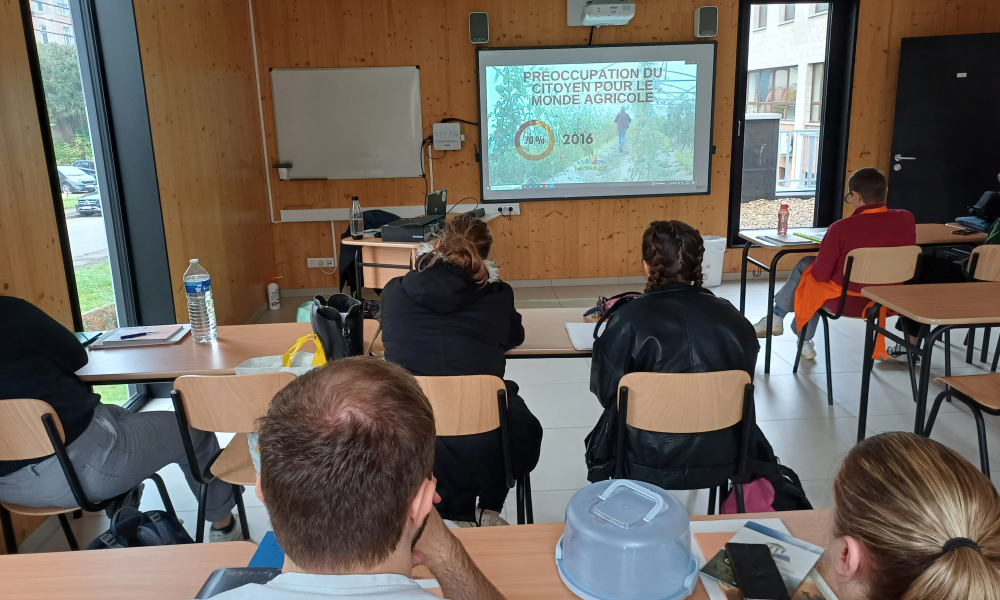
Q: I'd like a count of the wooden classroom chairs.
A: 7